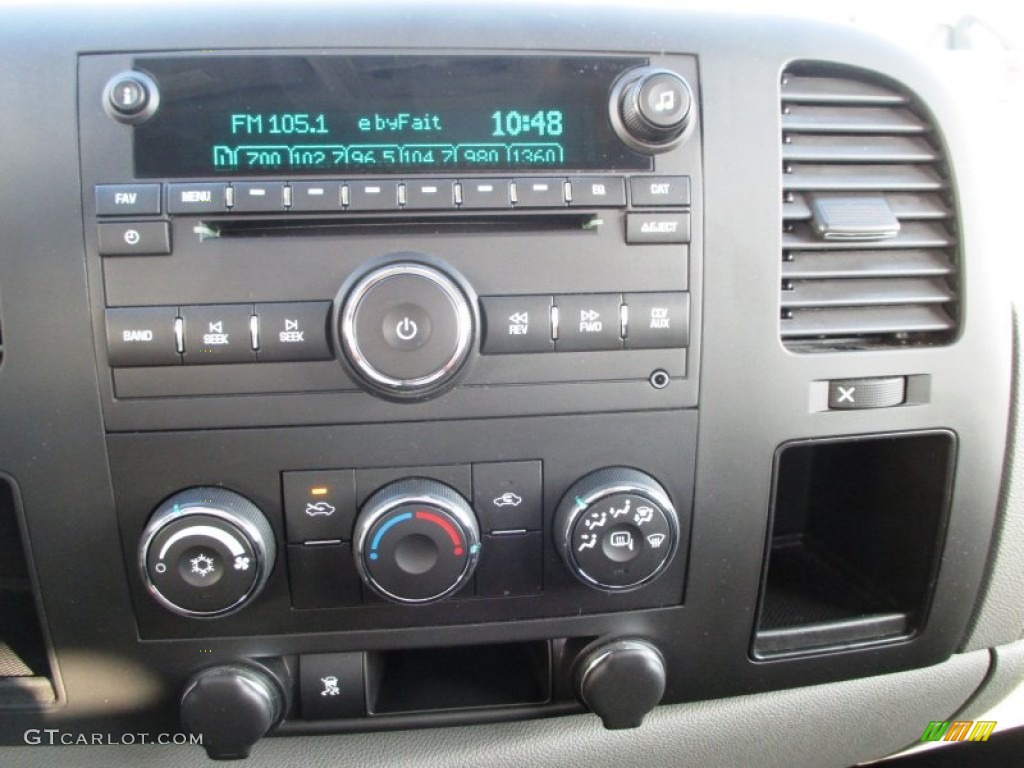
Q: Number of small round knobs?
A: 2